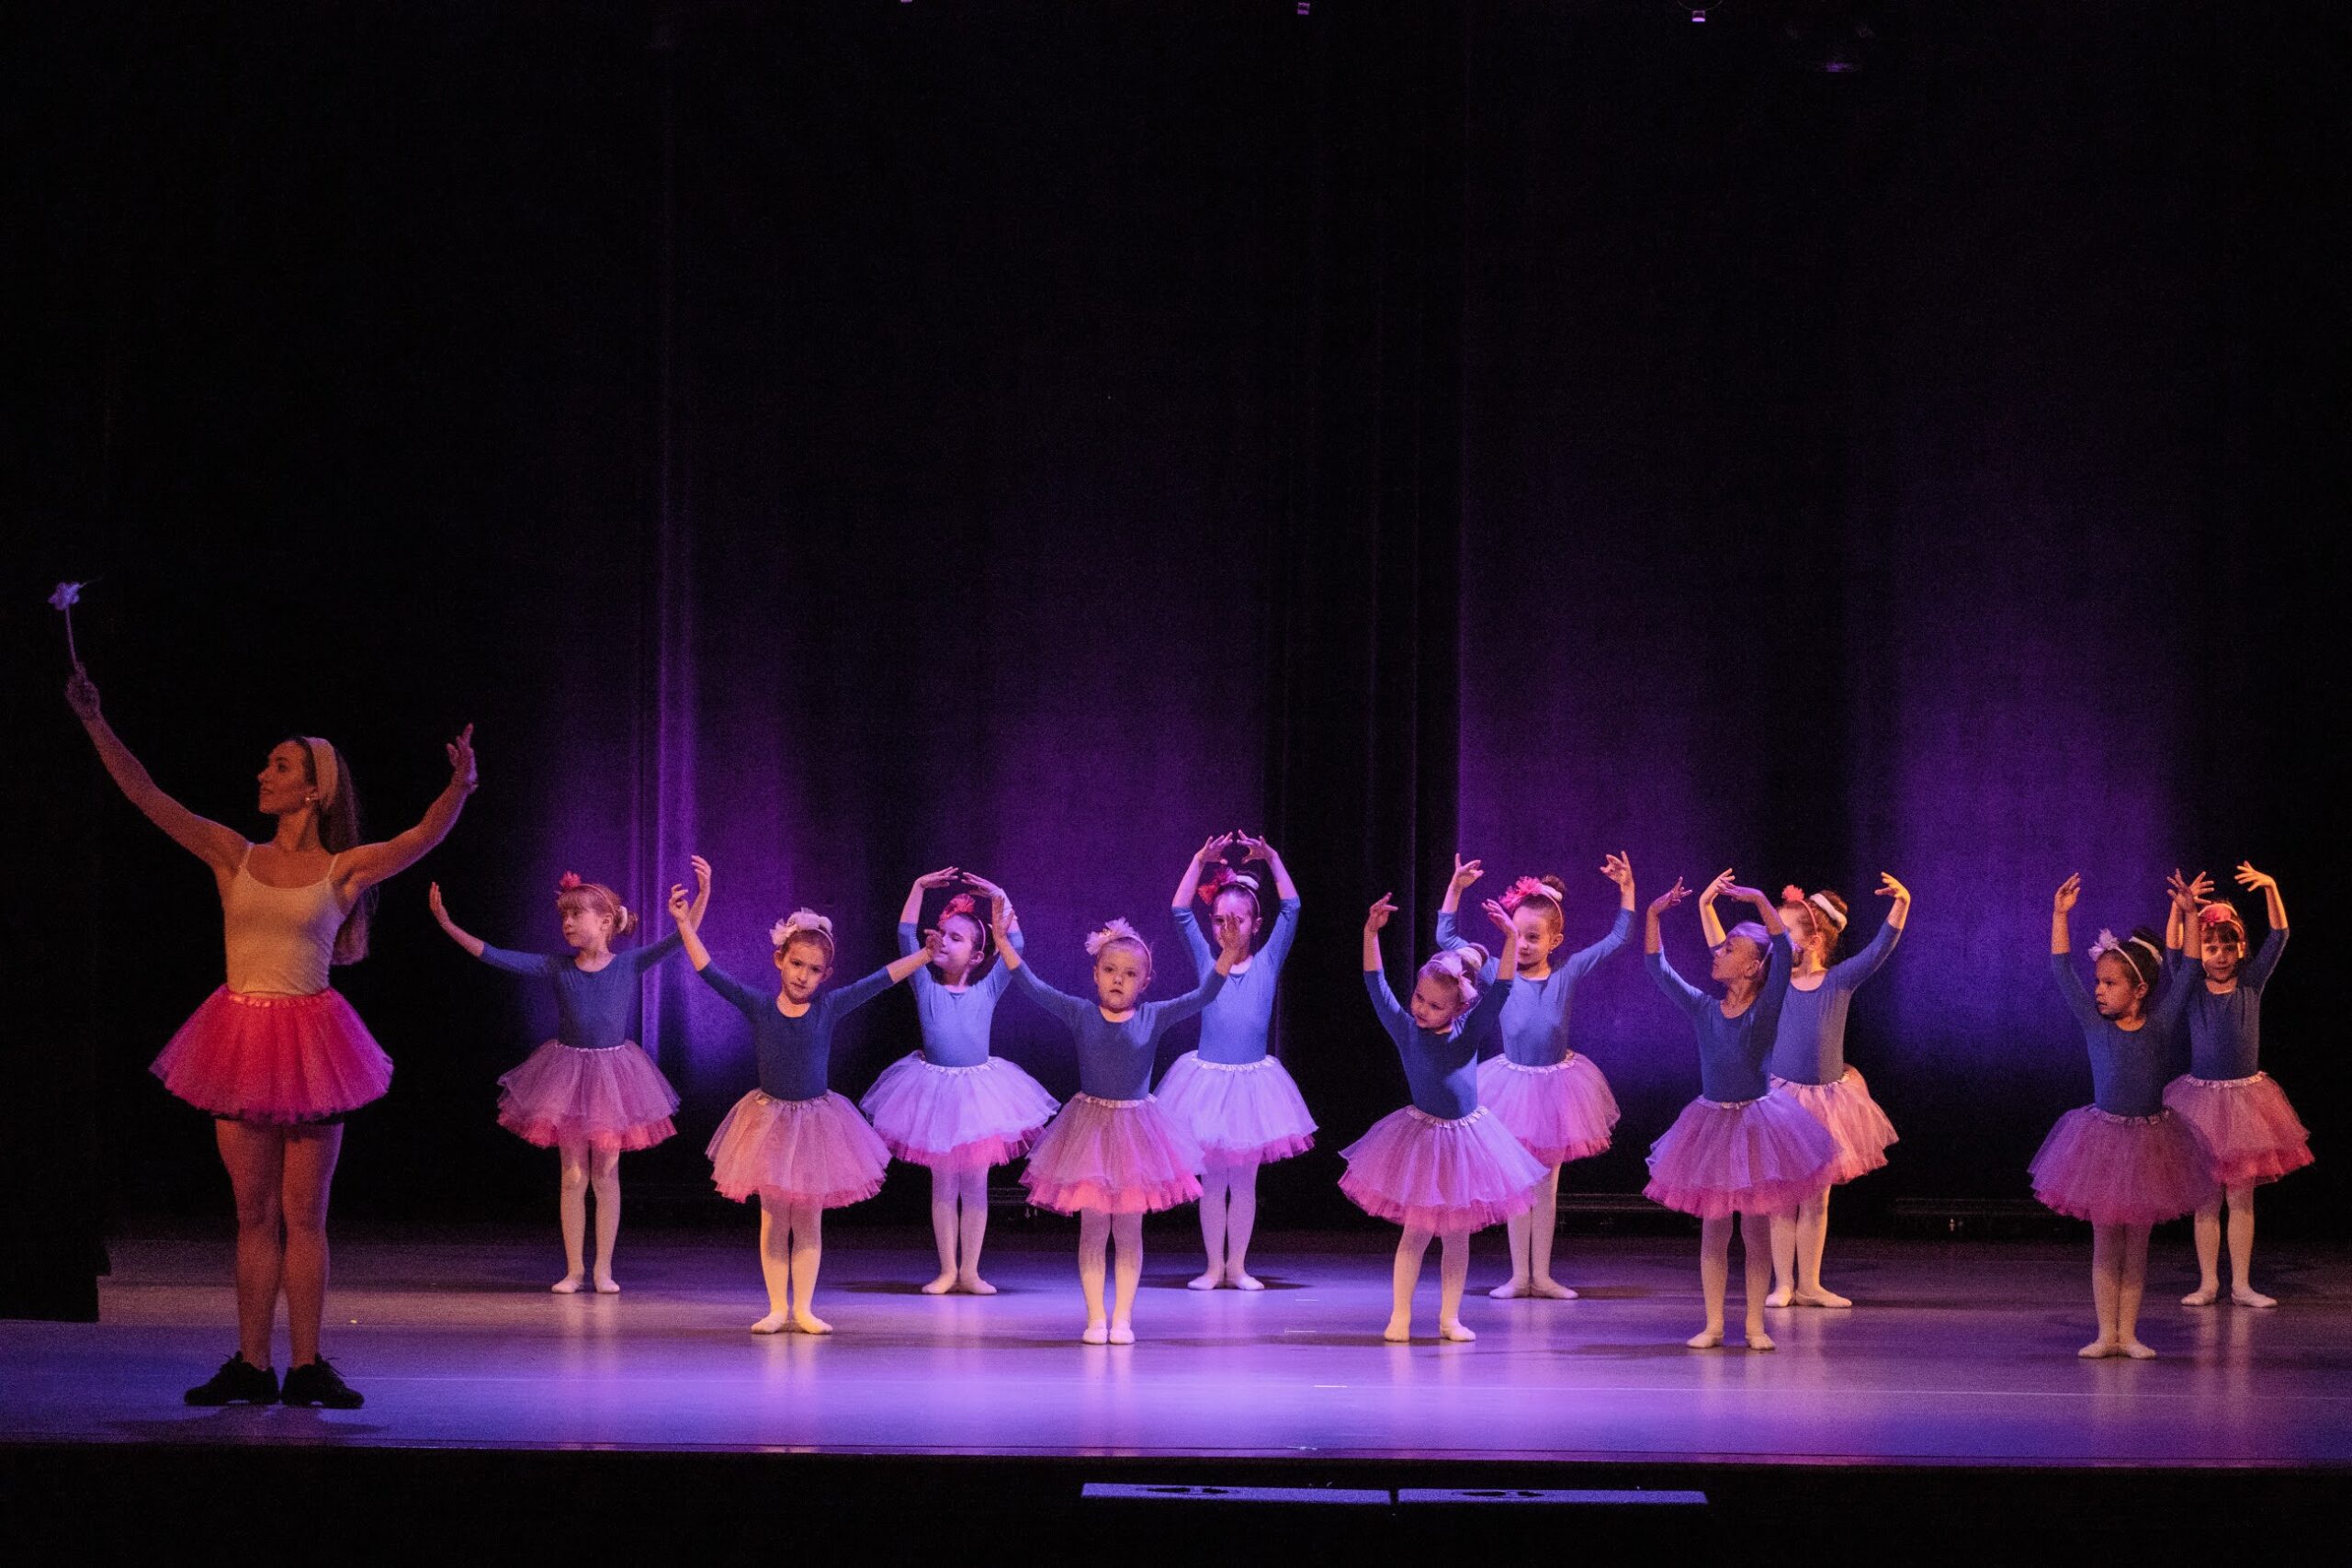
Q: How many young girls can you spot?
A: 11